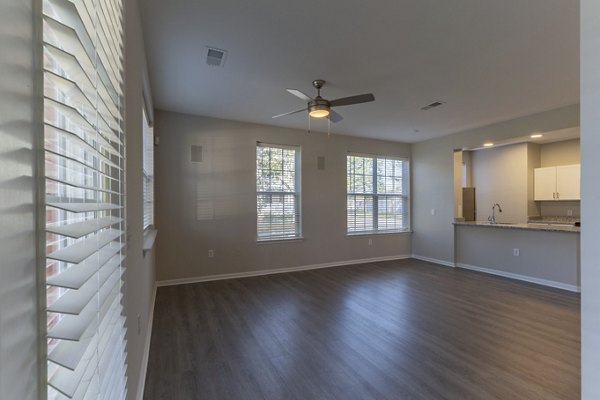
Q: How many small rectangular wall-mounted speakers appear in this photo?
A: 2